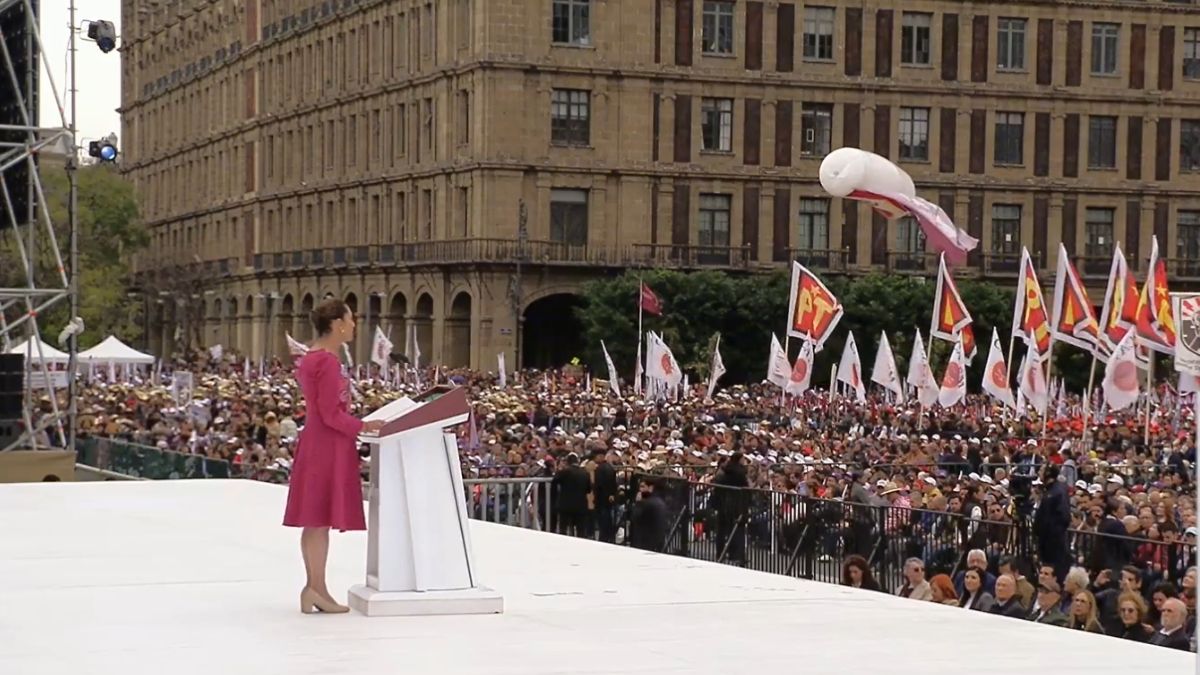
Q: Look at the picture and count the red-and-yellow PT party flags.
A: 6